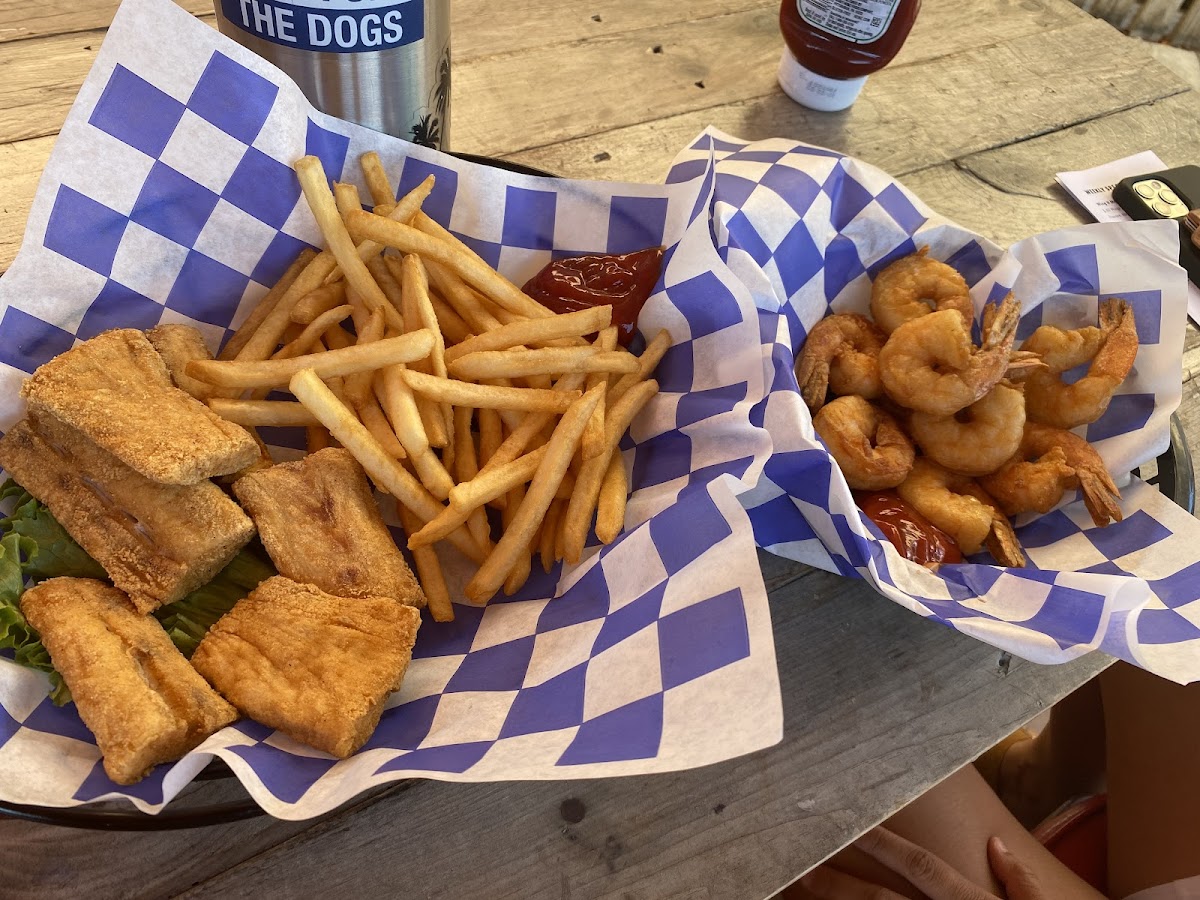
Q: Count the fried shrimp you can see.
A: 8